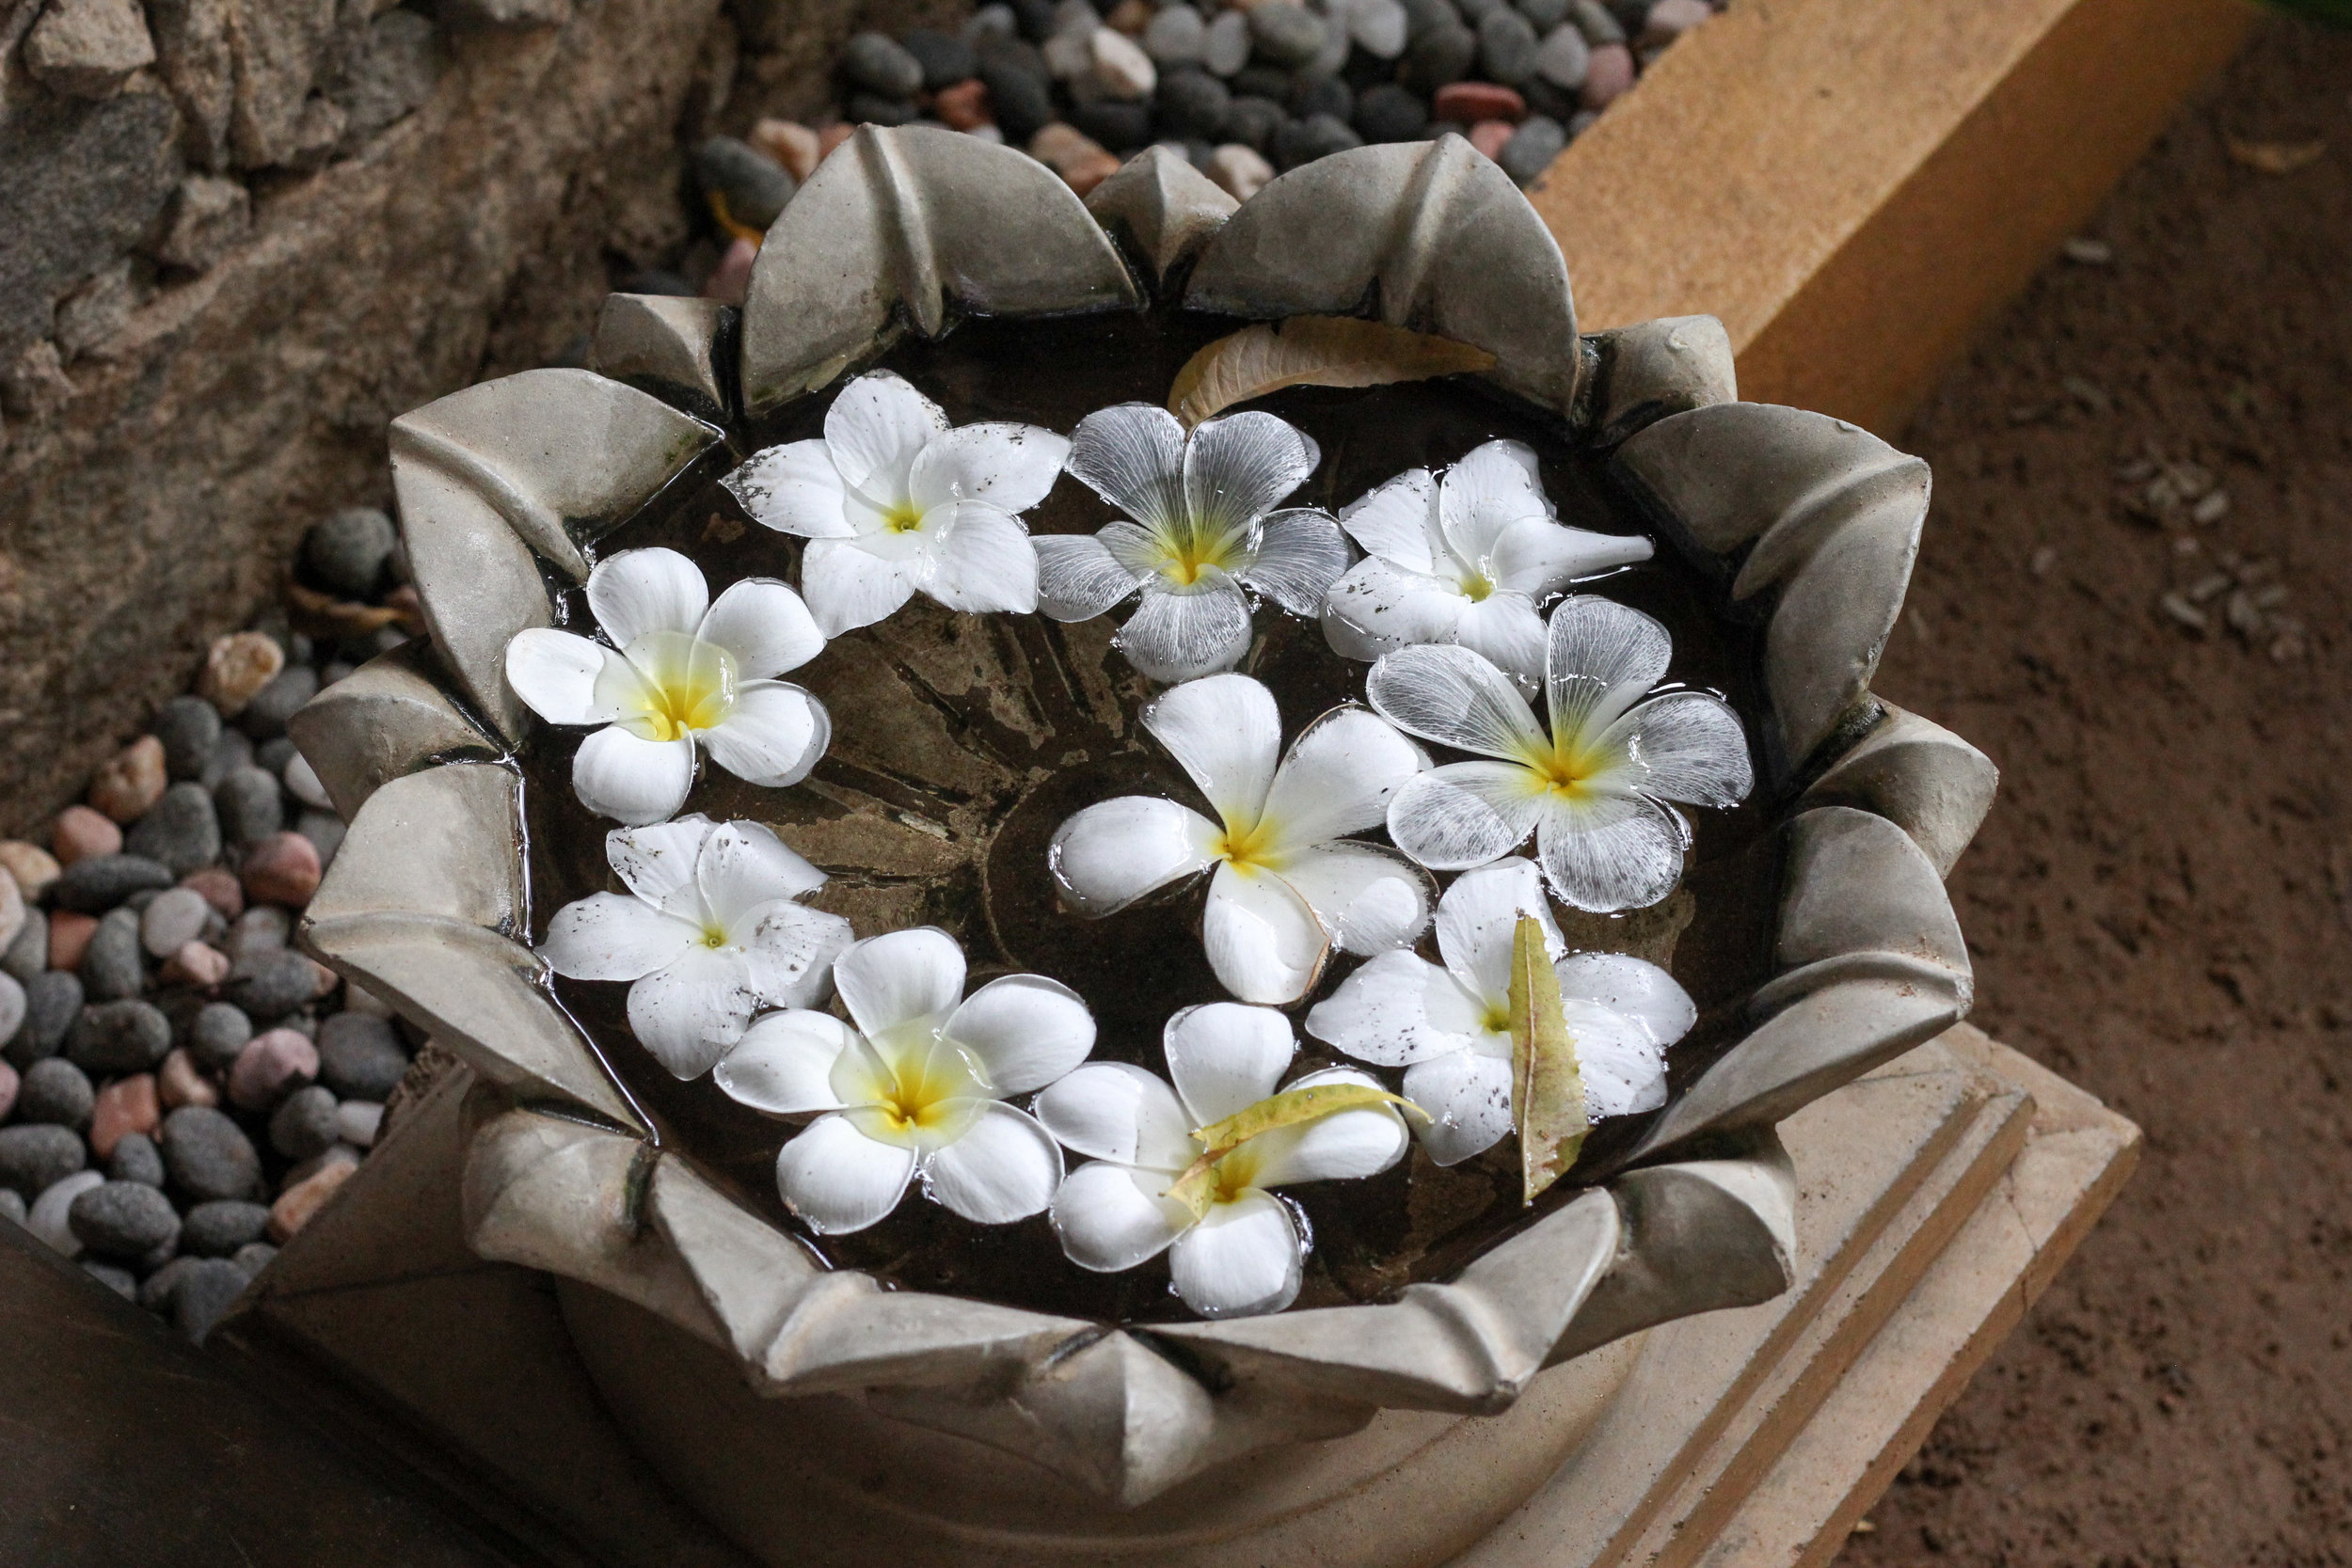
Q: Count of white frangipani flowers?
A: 10